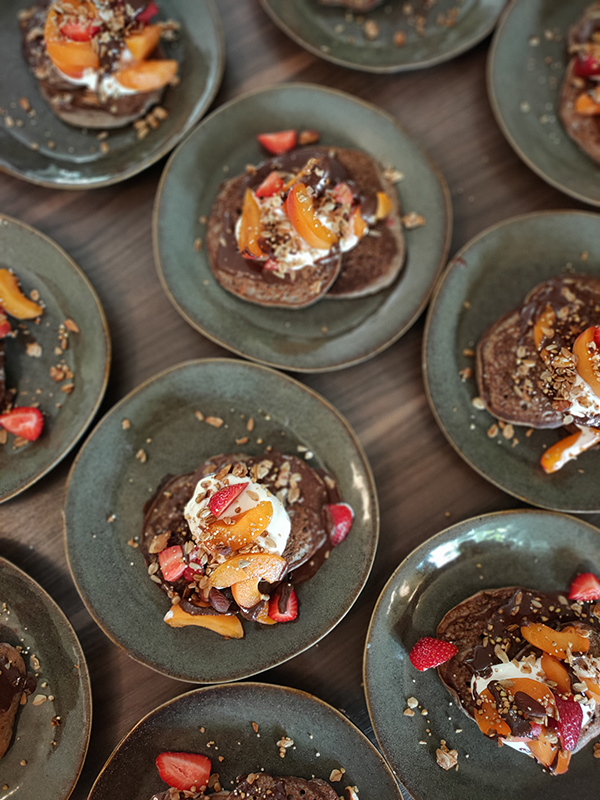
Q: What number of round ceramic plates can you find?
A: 10